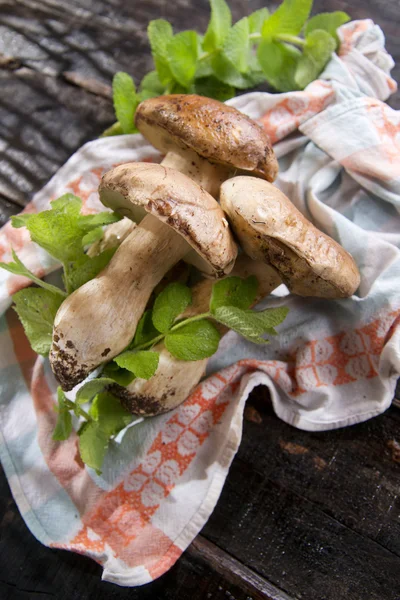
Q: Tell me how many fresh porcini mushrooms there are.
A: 3